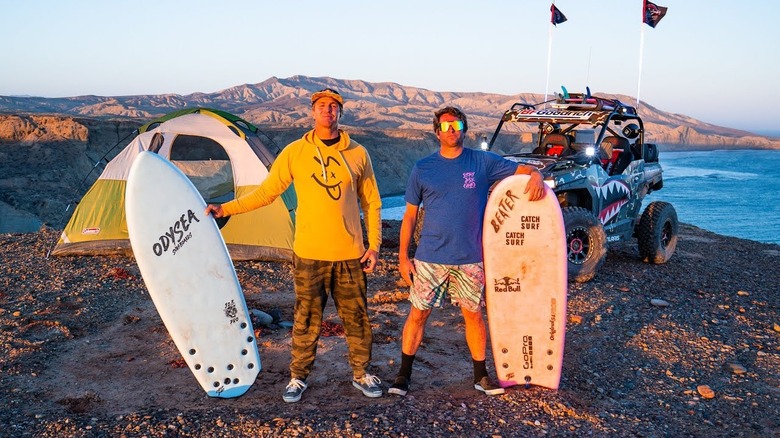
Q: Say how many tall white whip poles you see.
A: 2